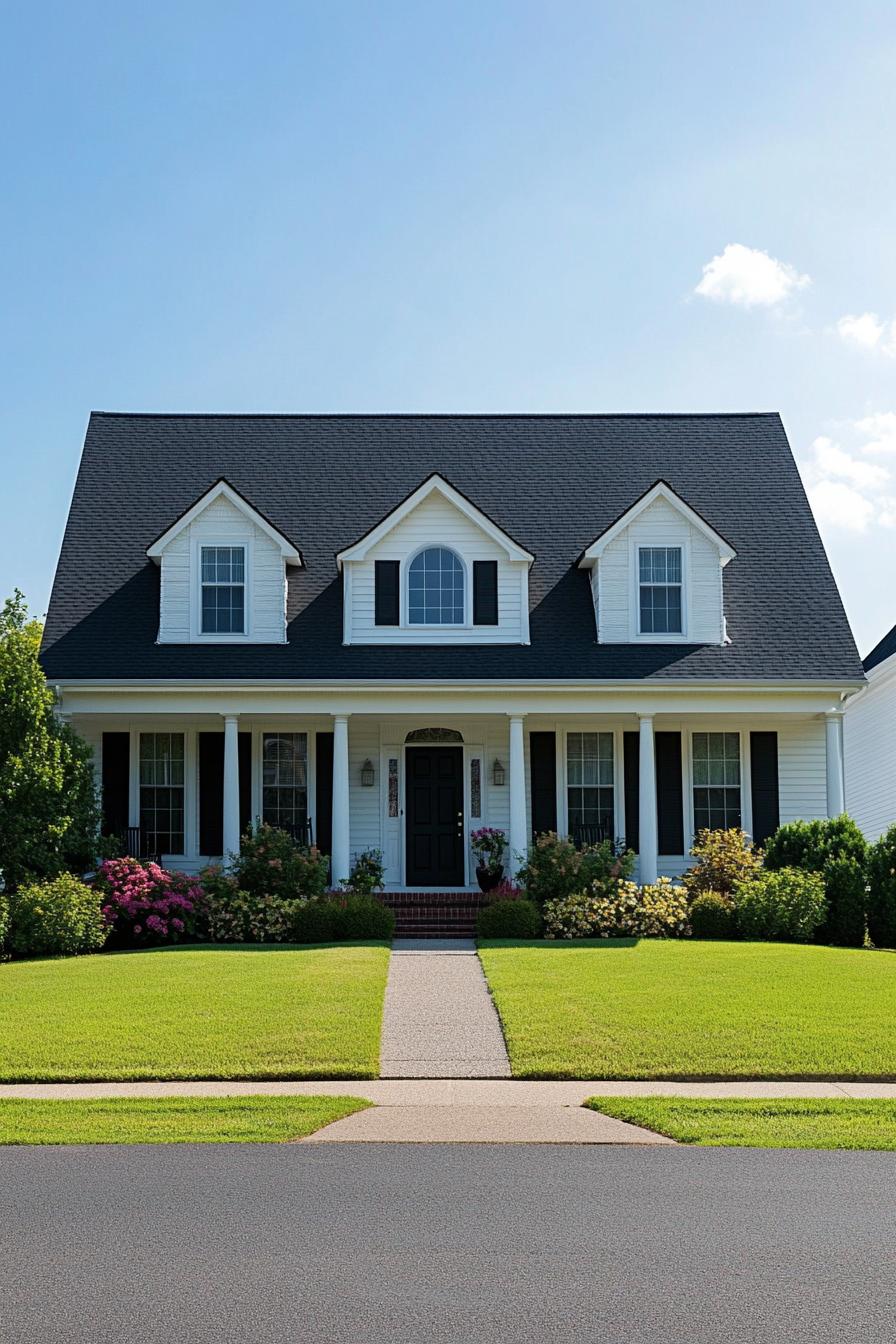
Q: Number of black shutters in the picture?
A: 10